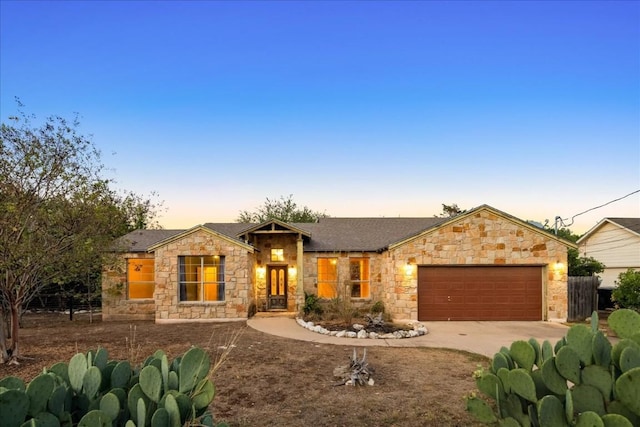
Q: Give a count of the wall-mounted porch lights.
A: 4